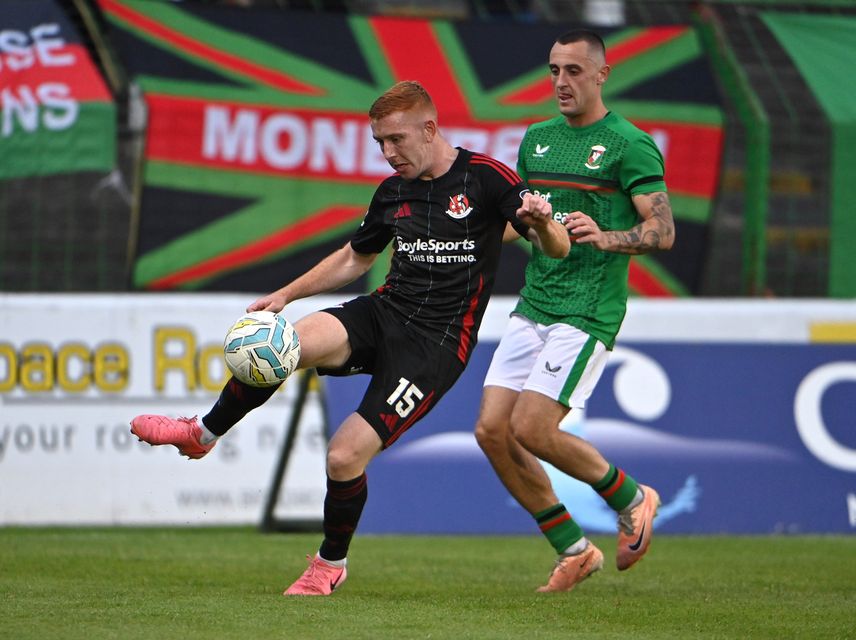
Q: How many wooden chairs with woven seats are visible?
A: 0